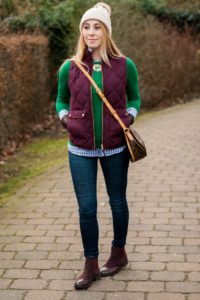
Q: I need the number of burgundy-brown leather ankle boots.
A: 2